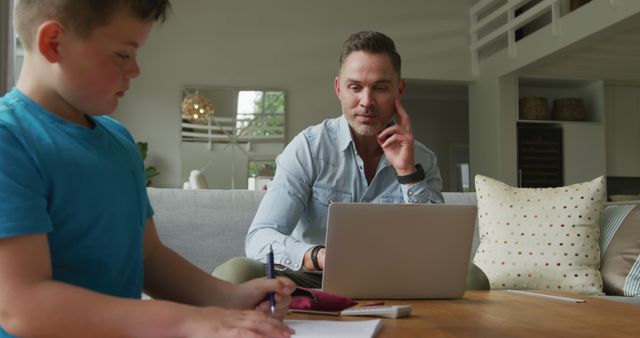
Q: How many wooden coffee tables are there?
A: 1